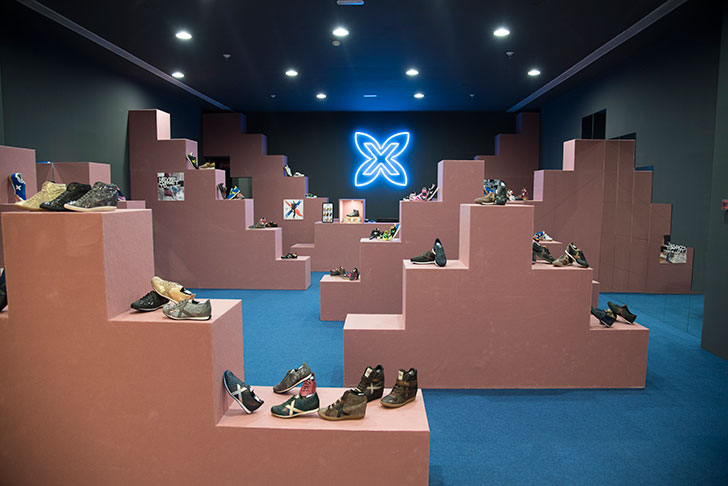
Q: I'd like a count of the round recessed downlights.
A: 9